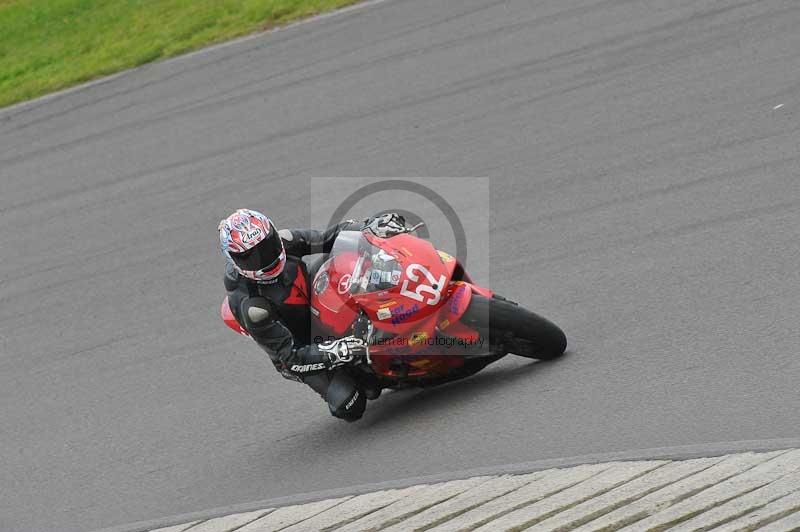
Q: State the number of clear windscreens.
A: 1